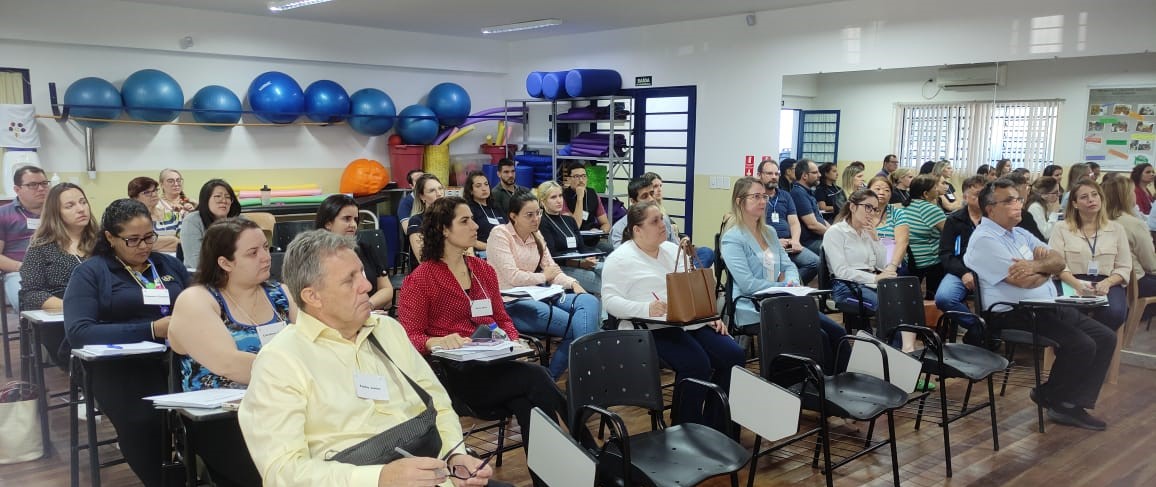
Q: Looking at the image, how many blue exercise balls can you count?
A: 8